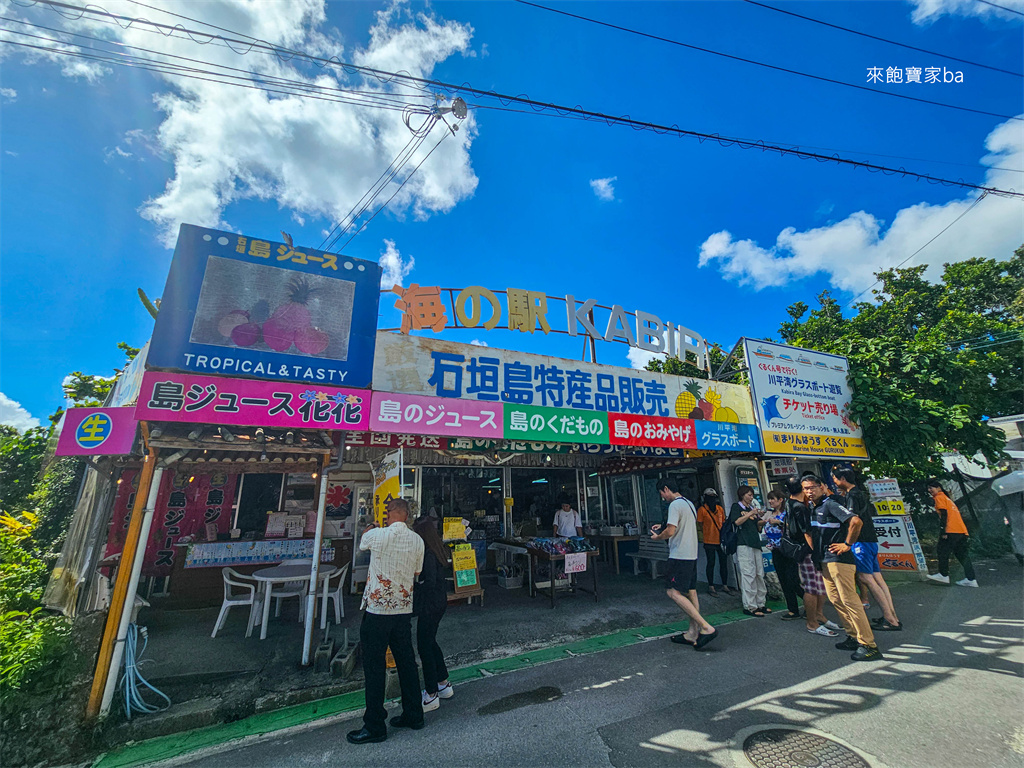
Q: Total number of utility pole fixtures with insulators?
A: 1